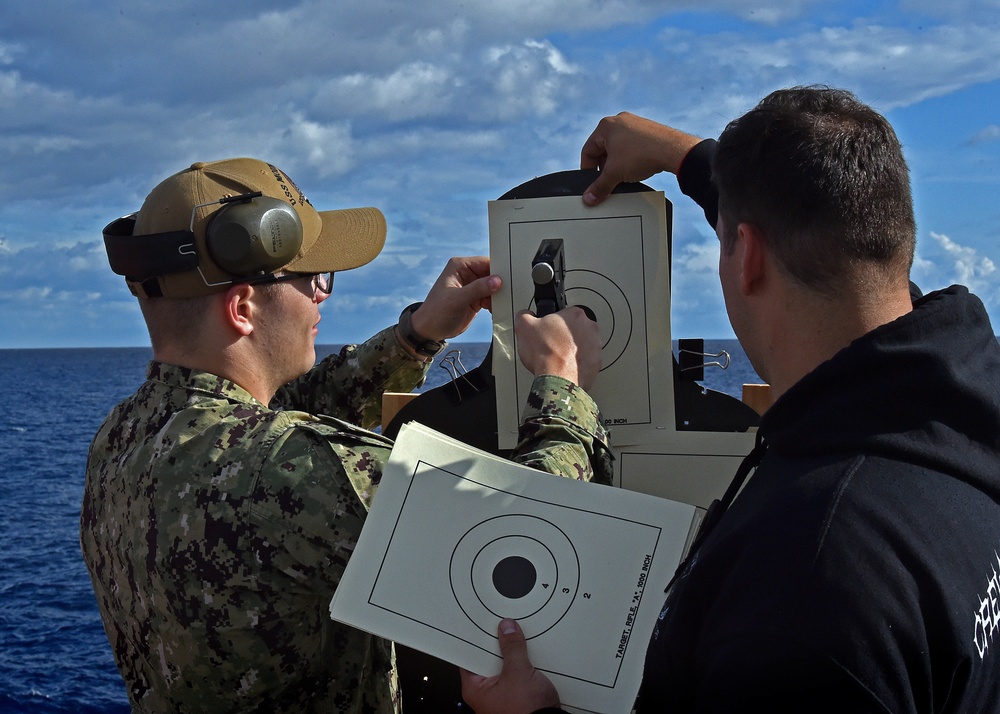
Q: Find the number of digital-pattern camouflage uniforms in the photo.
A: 1